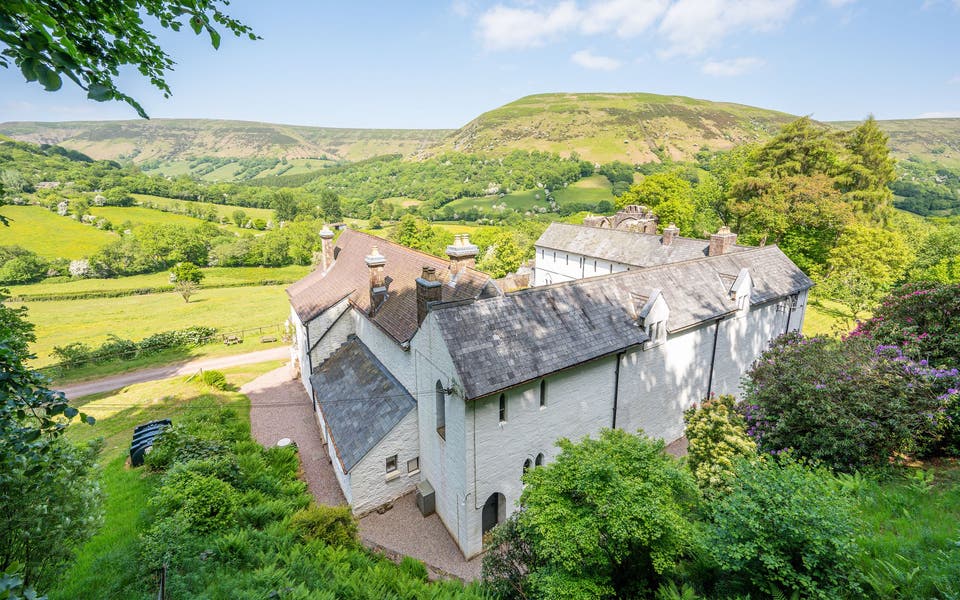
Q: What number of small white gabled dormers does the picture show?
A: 2